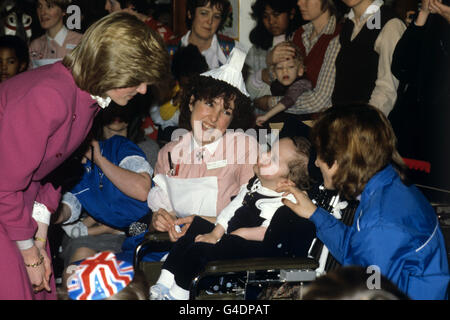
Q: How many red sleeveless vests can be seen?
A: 1